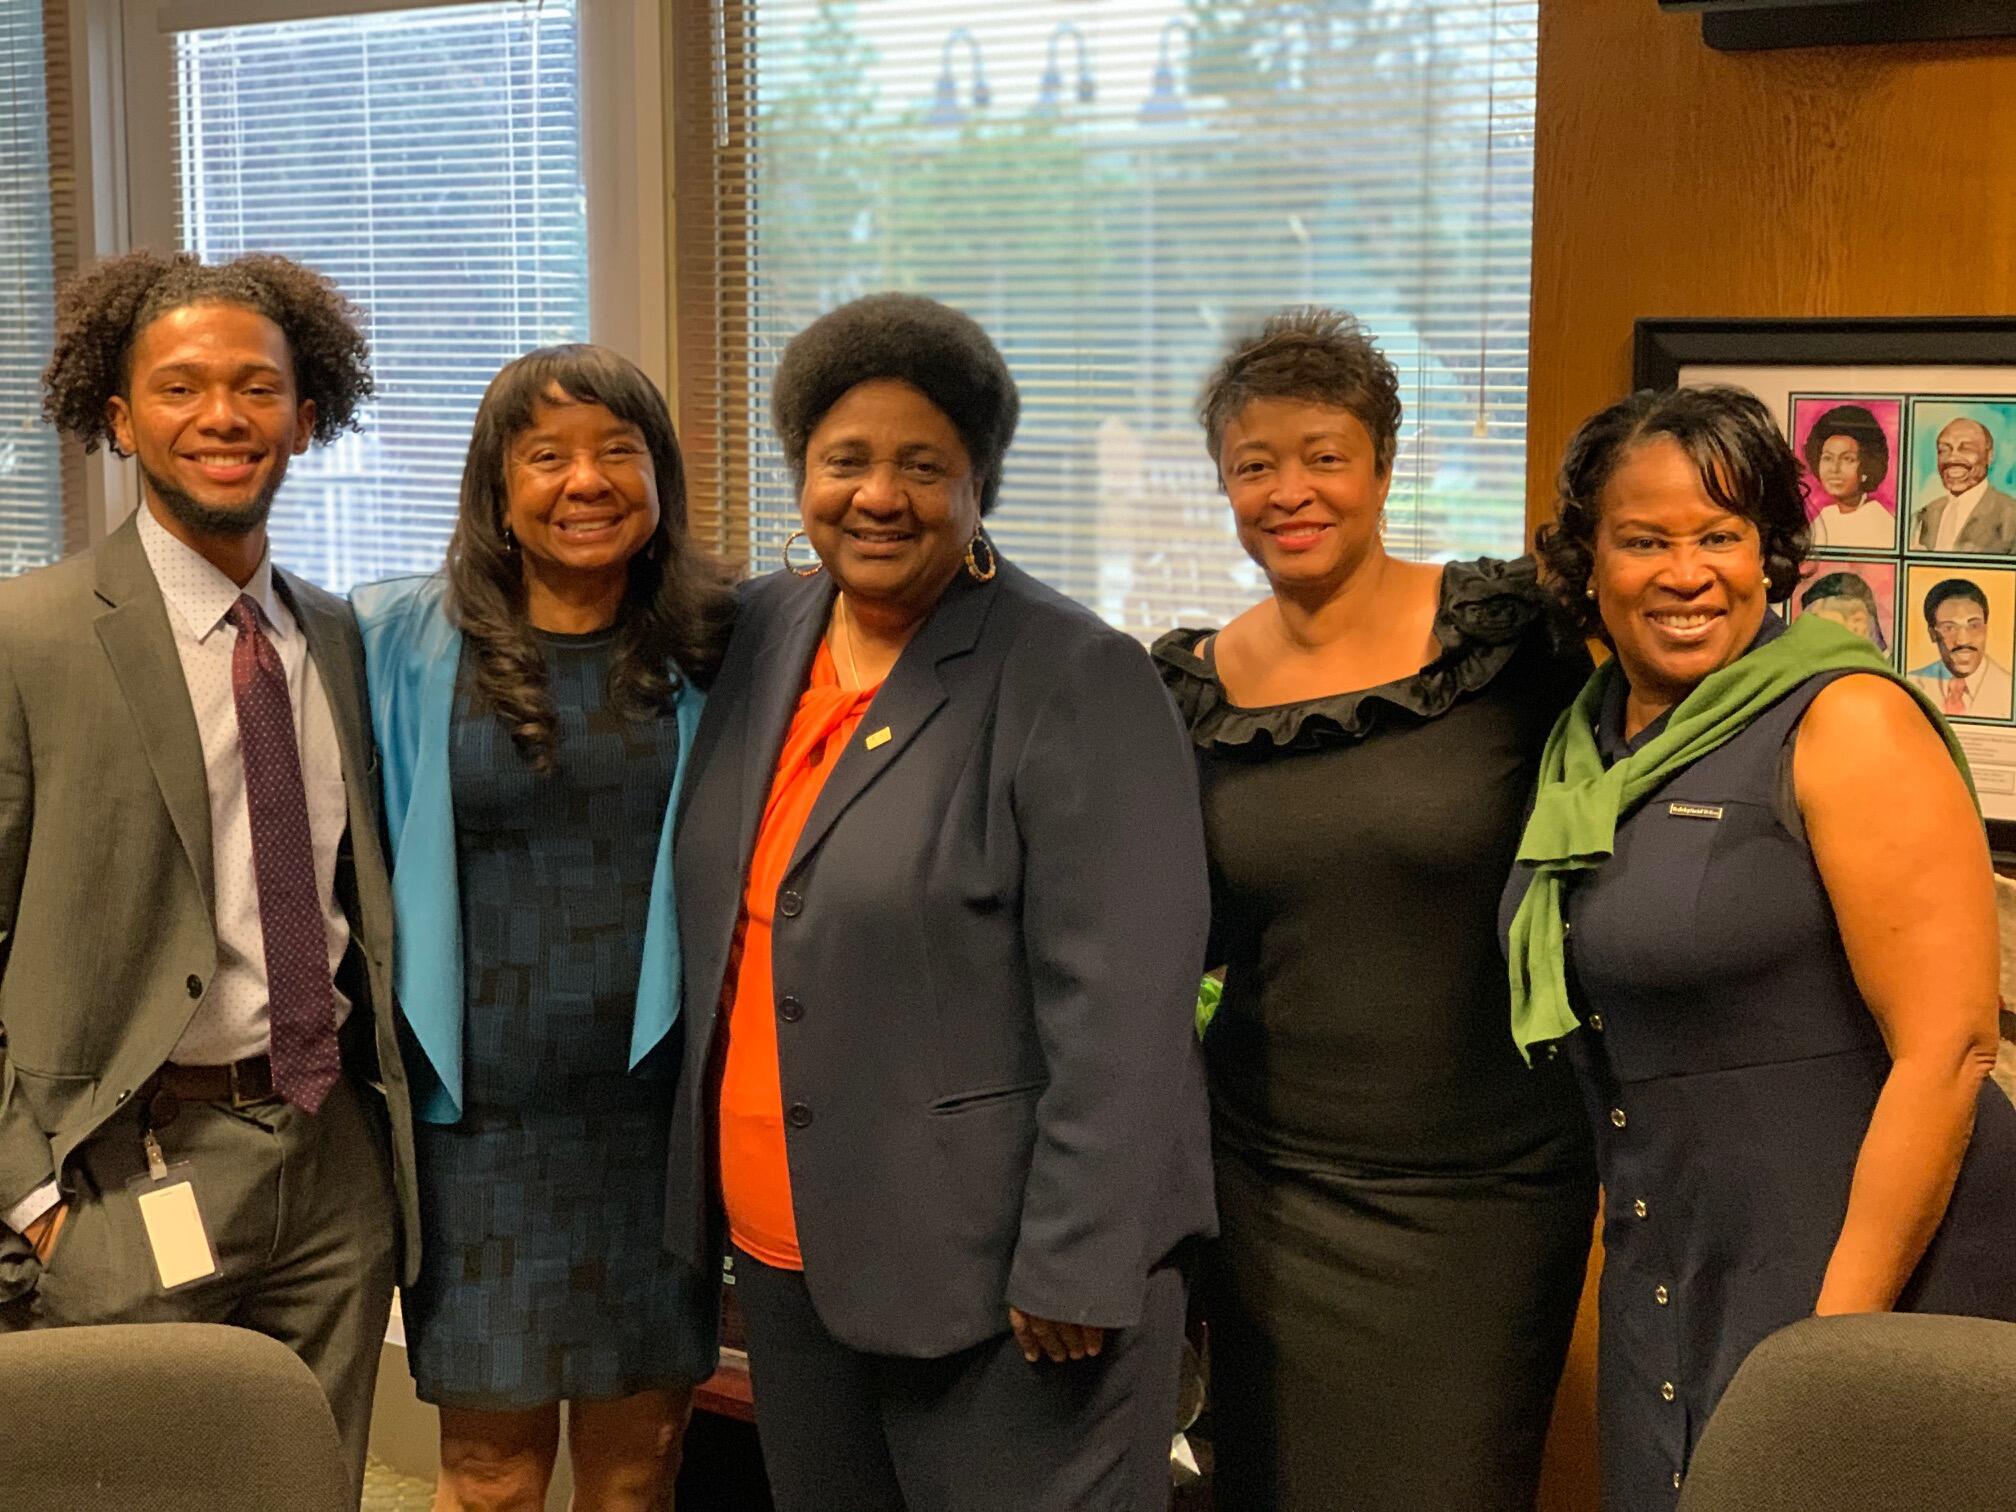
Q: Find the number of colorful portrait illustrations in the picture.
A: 4